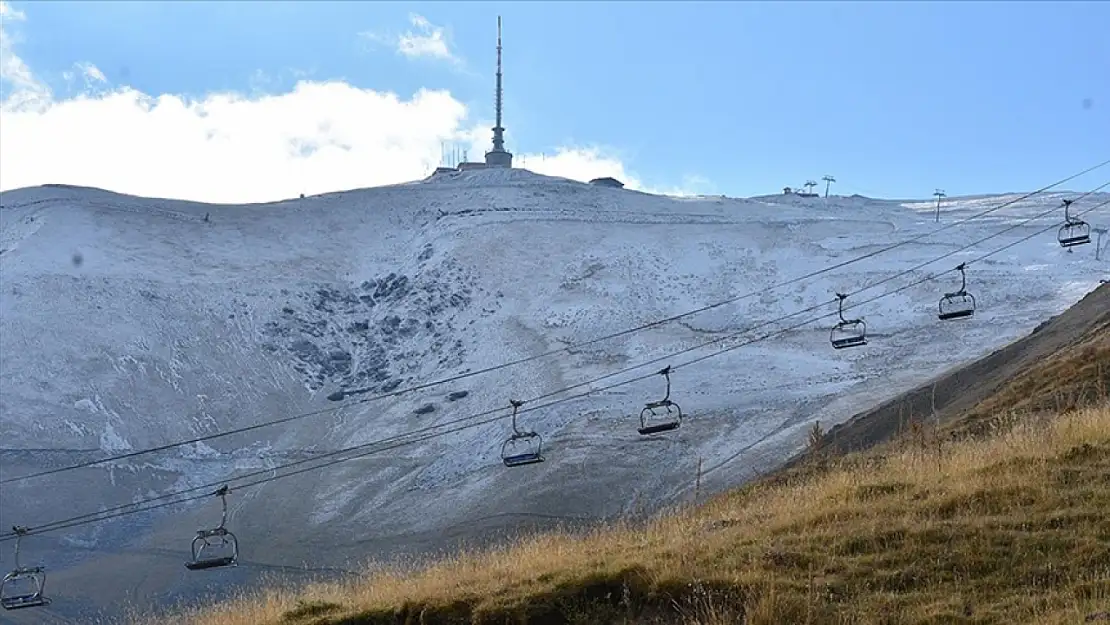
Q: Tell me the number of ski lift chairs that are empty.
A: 7